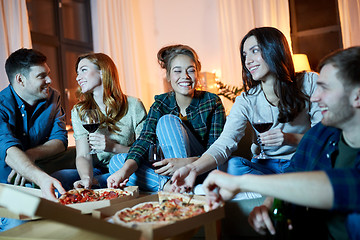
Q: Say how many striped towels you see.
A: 0